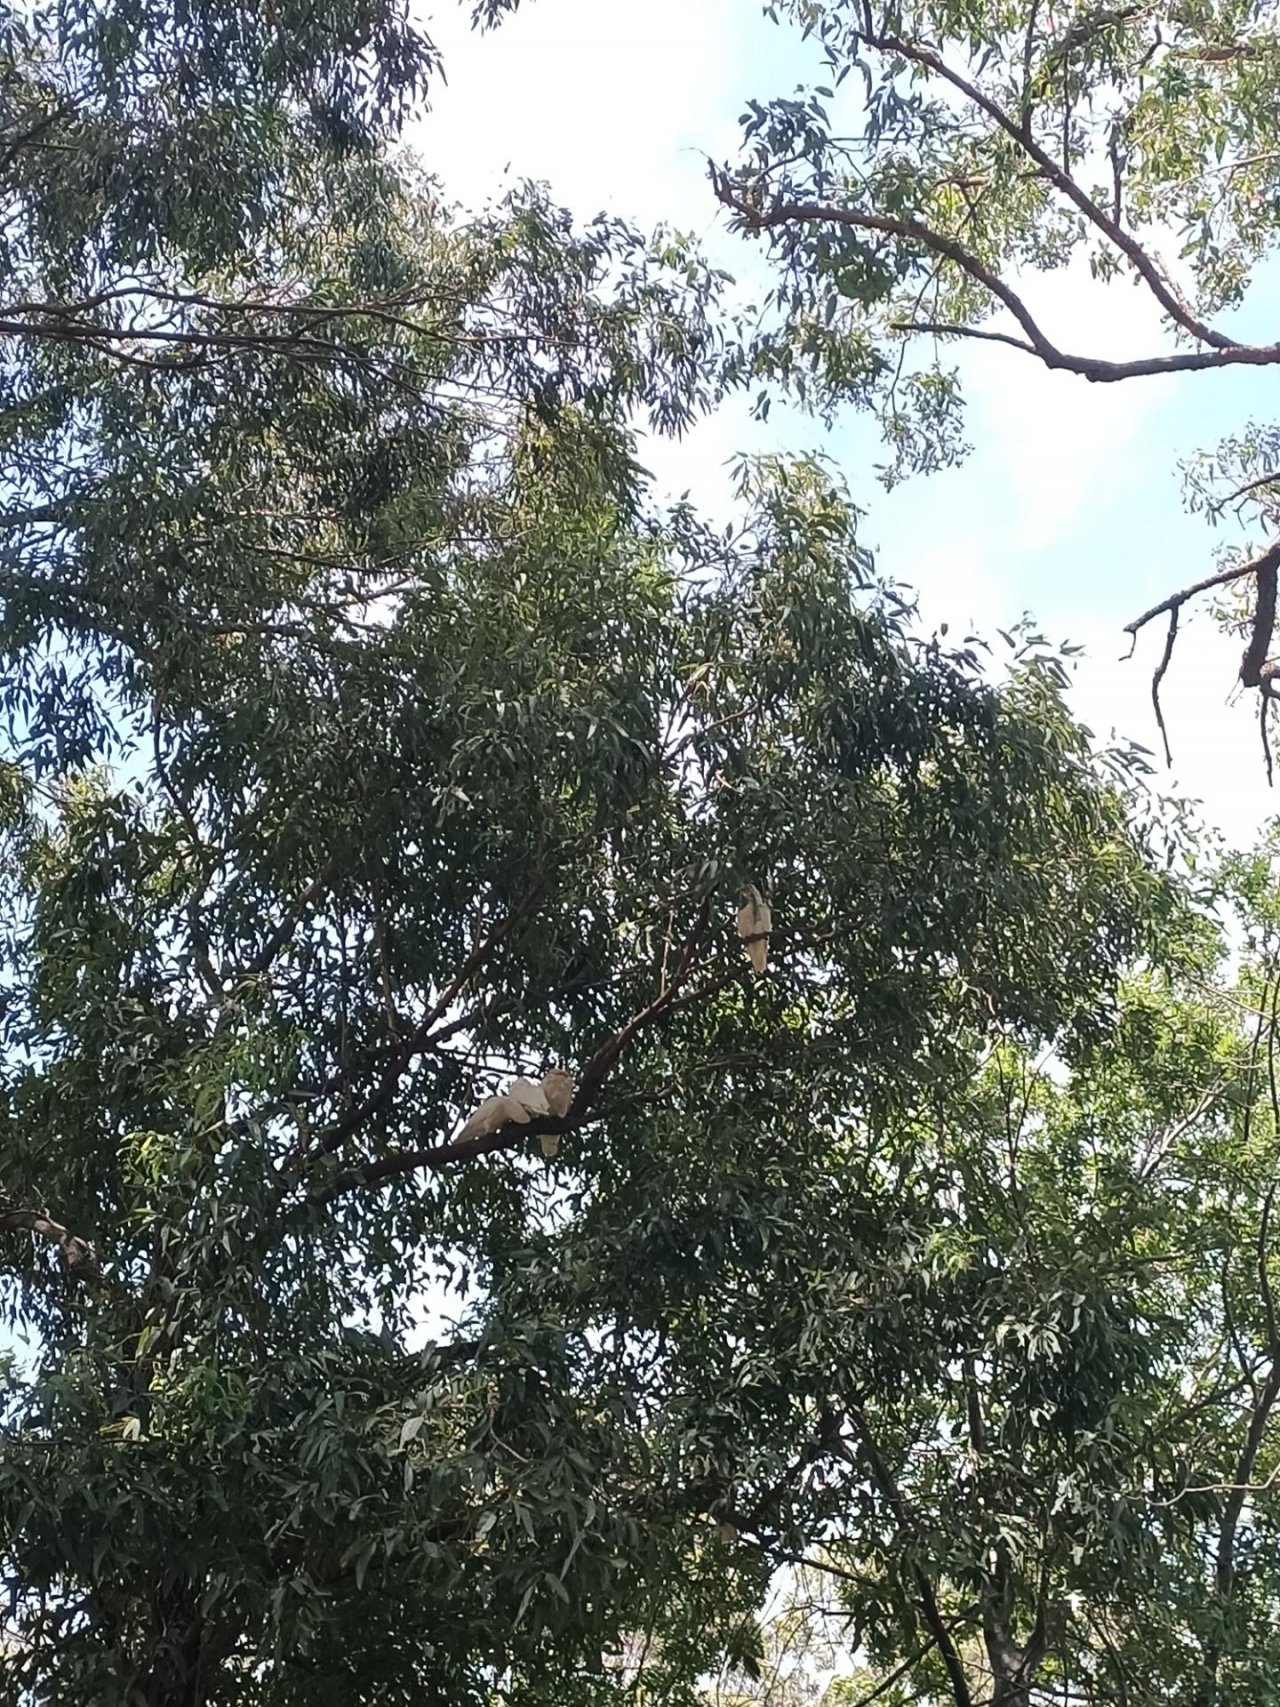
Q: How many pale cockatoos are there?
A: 4